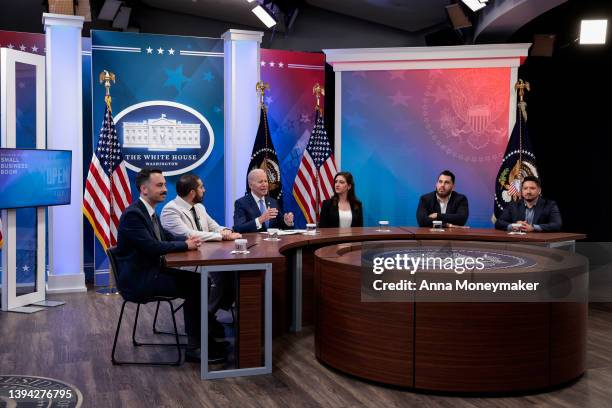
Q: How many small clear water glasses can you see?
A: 6